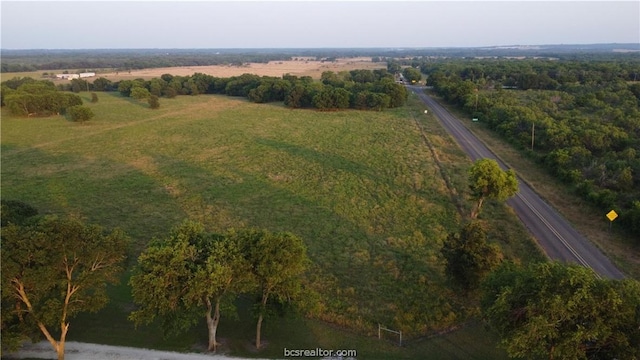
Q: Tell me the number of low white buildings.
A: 2